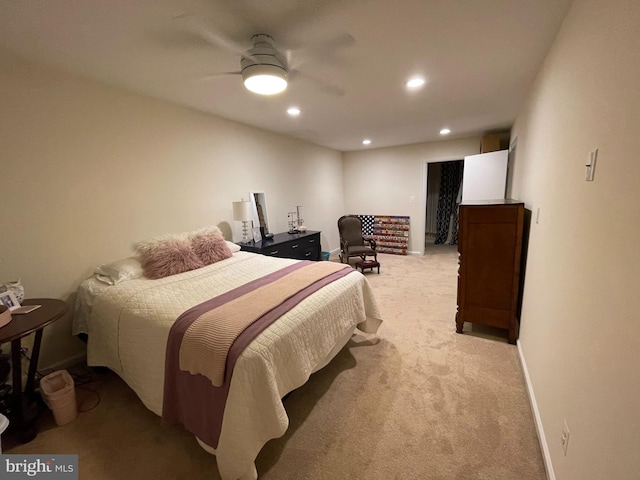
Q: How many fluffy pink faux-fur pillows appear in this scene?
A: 2